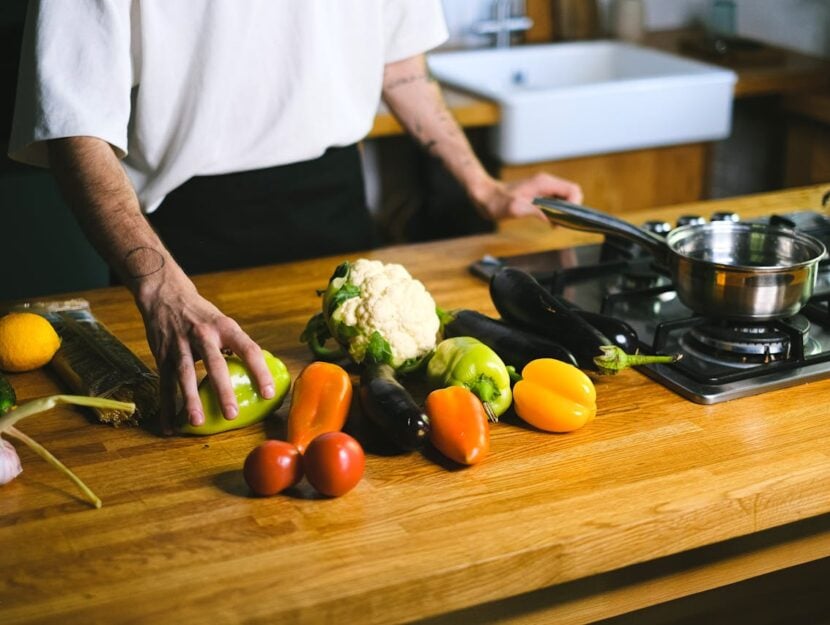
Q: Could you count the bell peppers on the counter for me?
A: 5